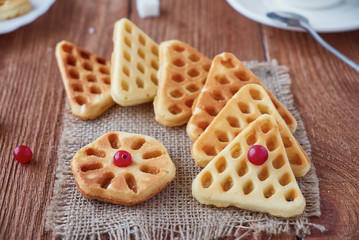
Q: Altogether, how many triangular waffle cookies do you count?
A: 6